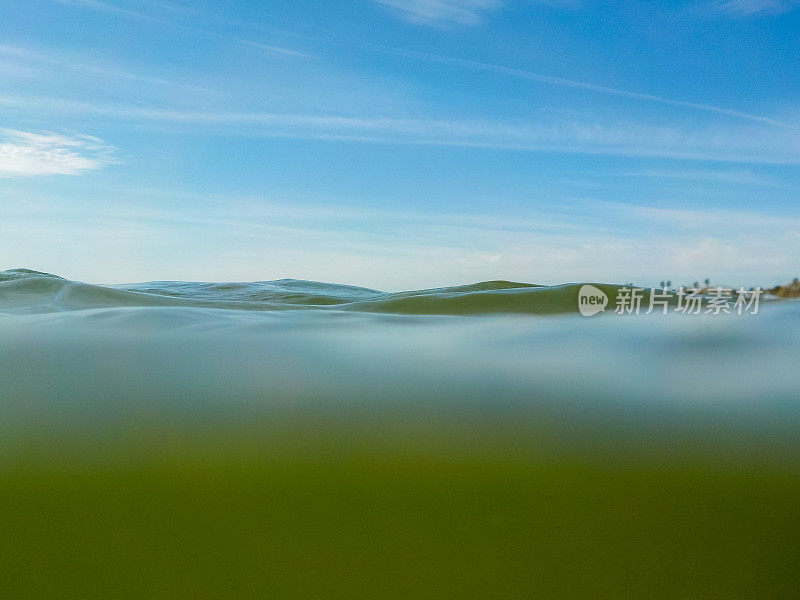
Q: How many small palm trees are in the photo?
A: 4